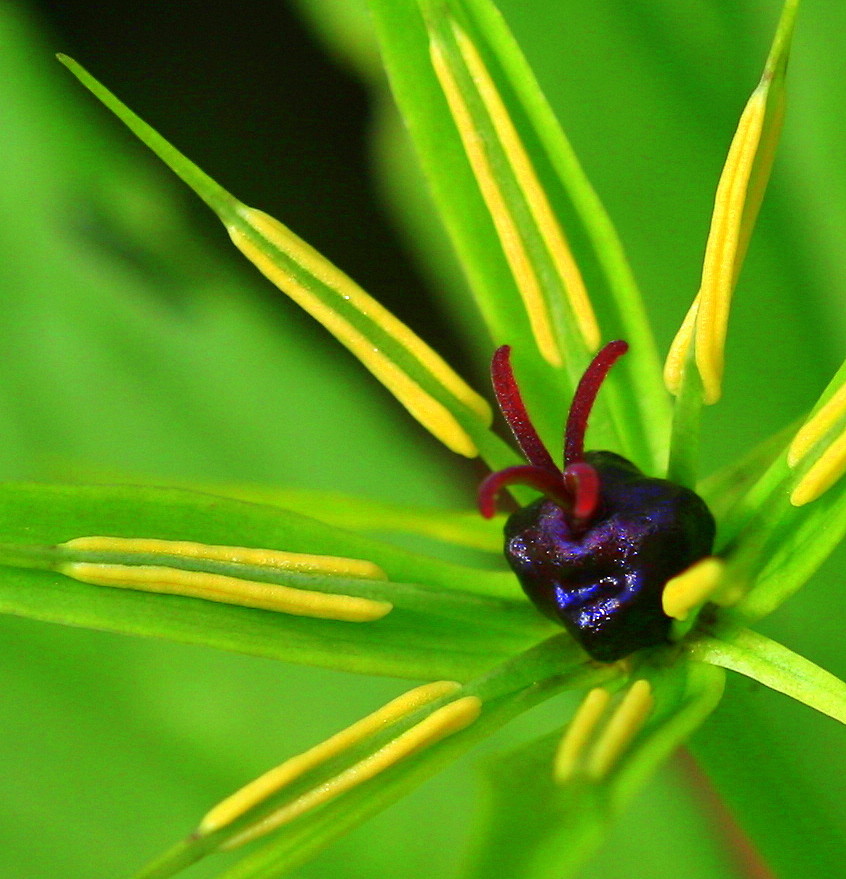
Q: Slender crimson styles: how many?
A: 4